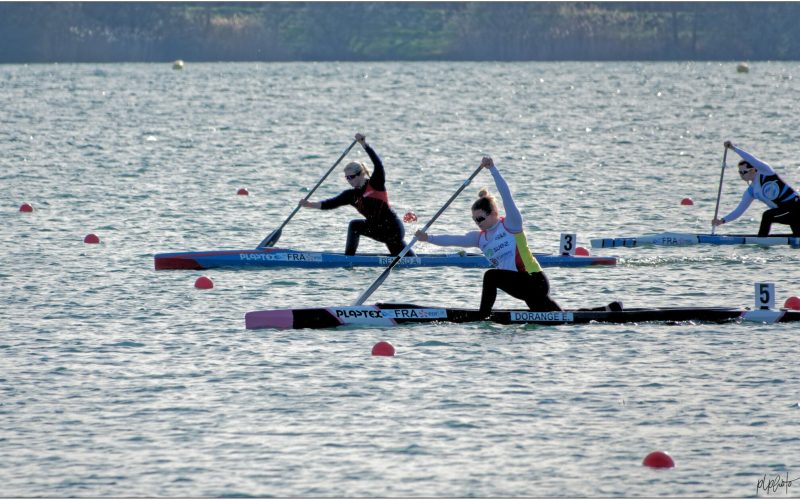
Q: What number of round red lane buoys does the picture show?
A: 10